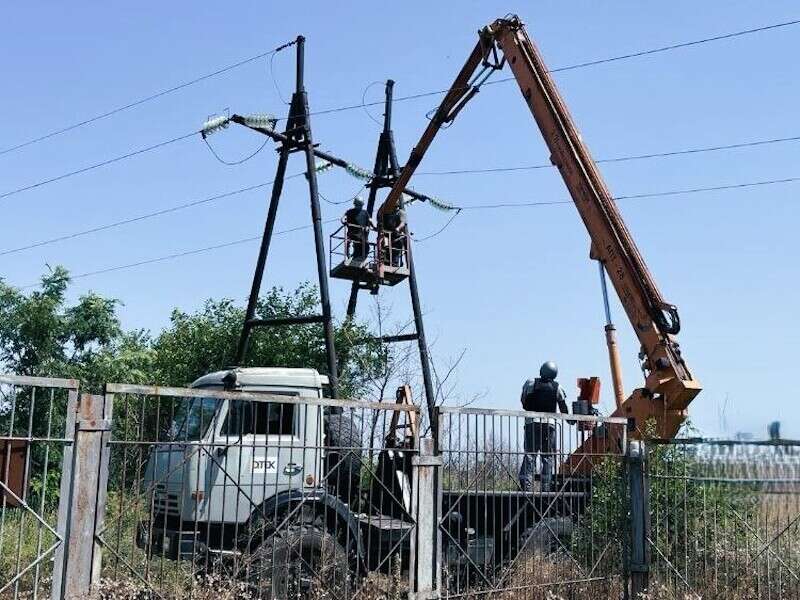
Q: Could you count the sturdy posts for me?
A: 3